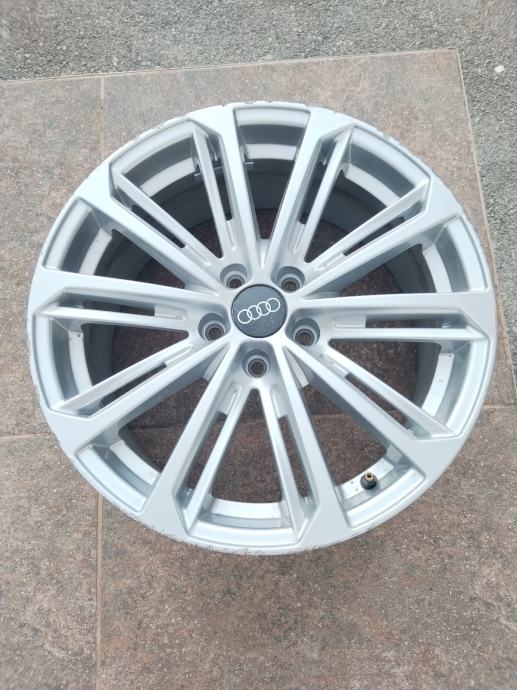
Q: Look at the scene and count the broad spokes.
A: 10